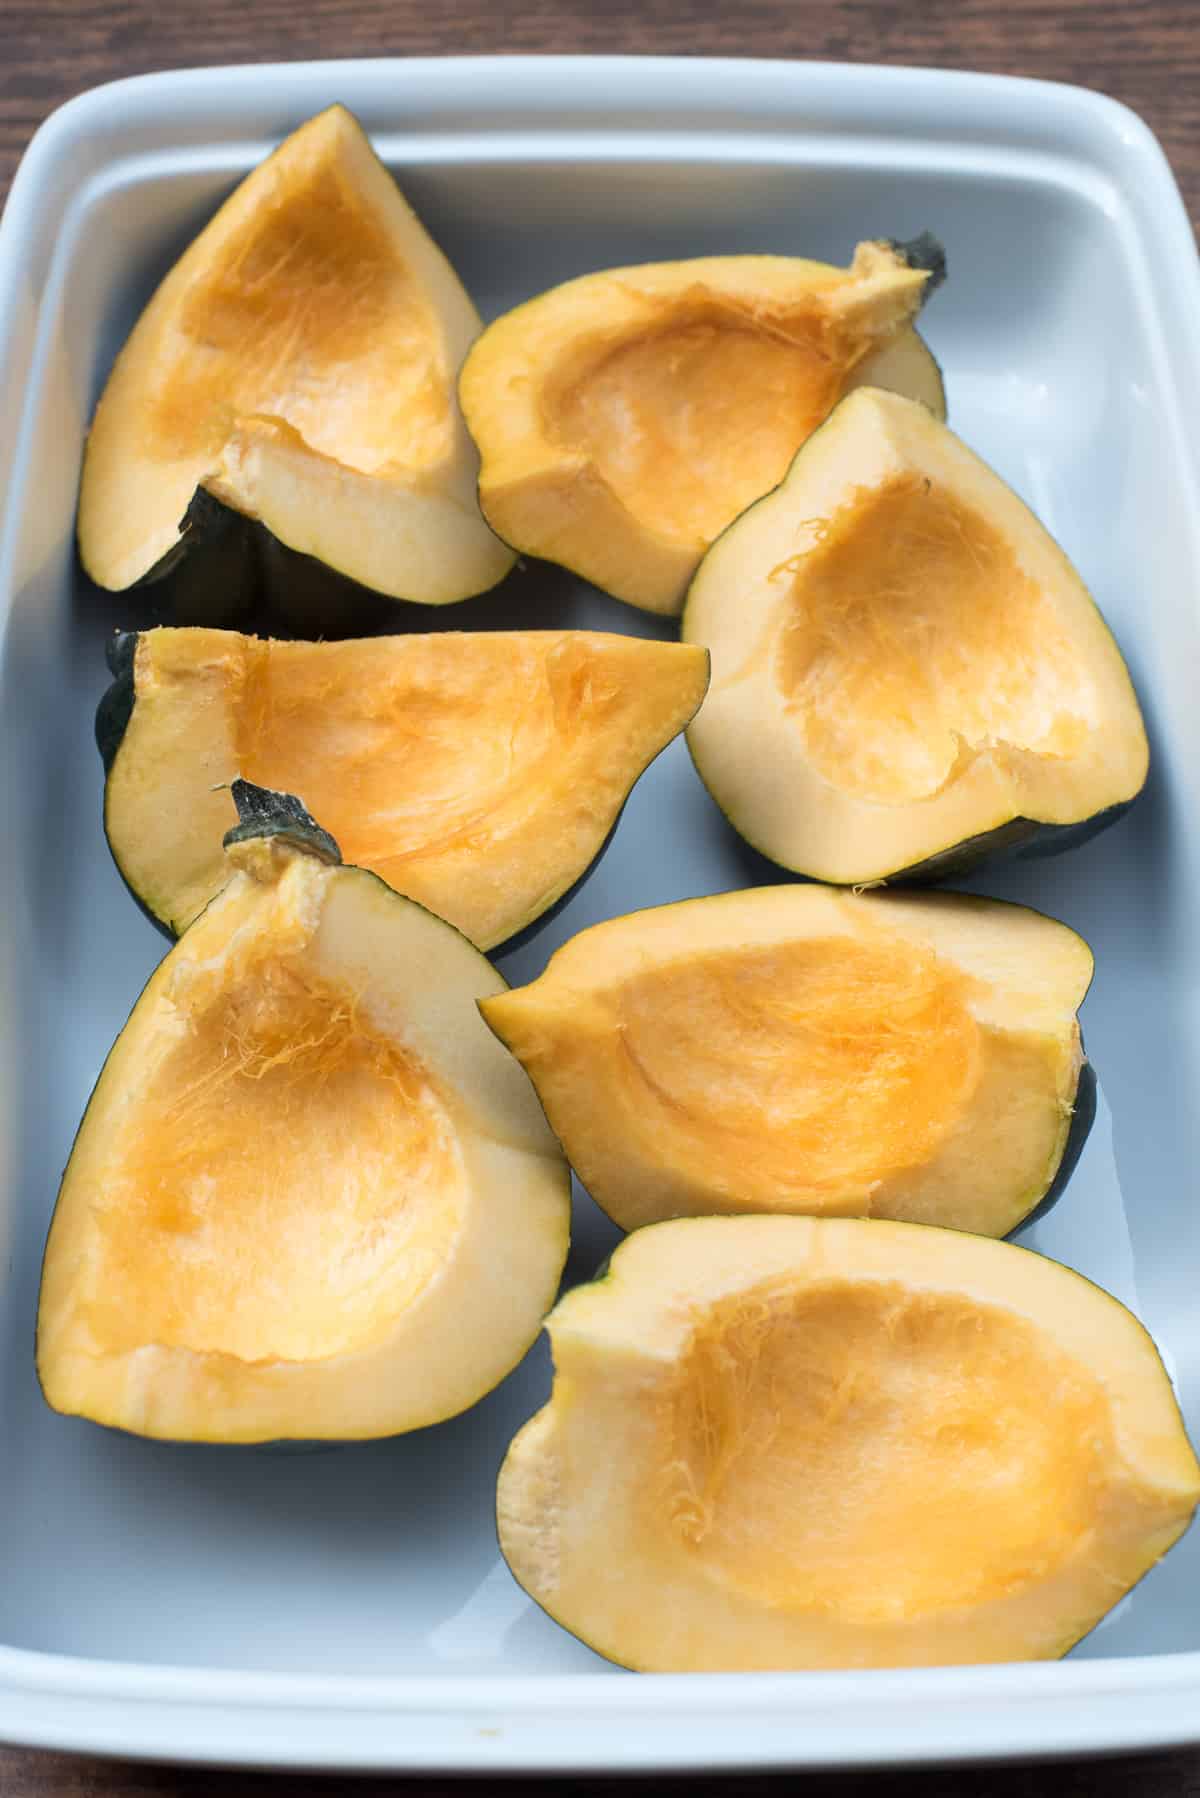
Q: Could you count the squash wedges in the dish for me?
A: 7